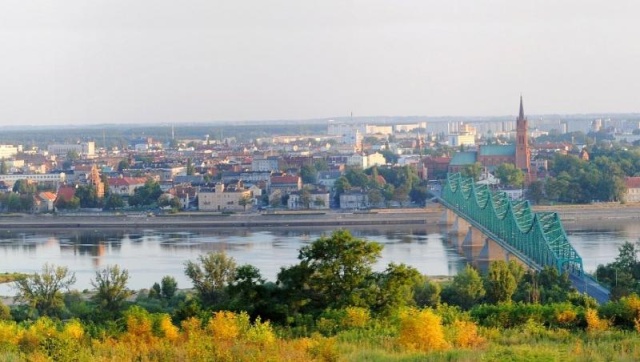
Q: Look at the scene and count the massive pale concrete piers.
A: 5